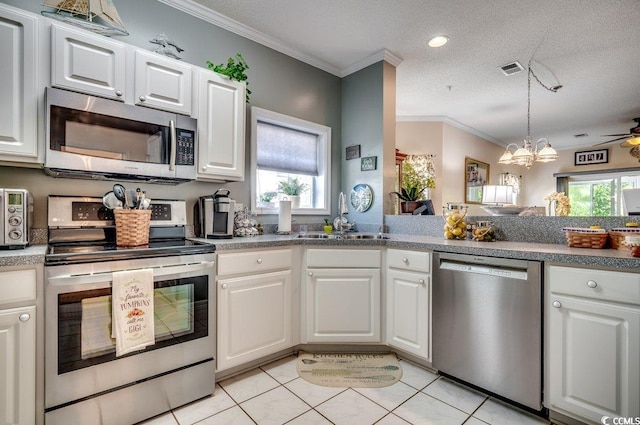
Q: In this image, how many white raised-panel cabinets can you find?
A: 9